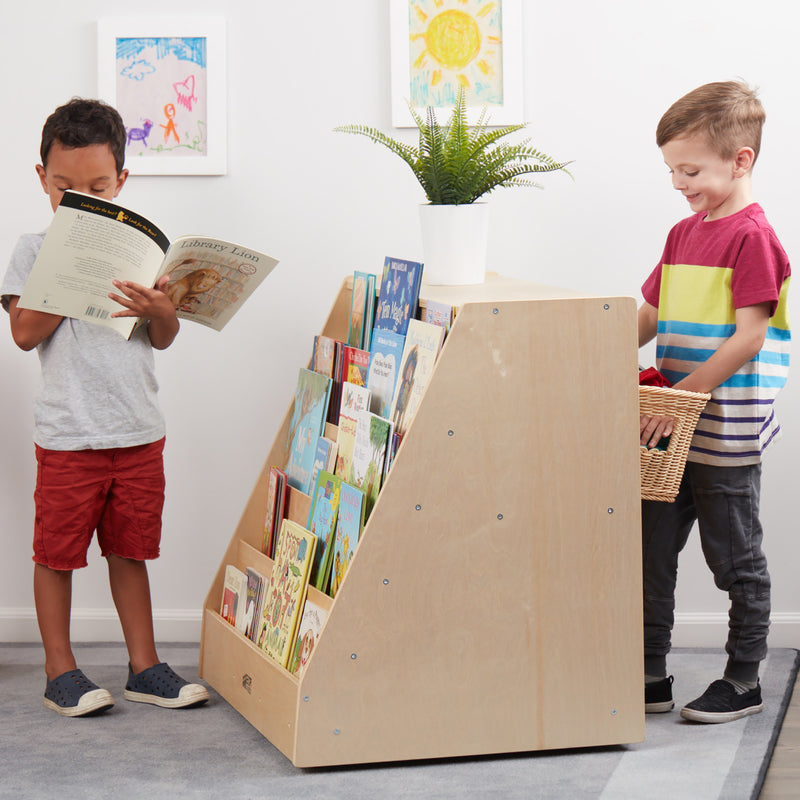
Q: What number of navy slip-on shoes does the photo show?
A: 2